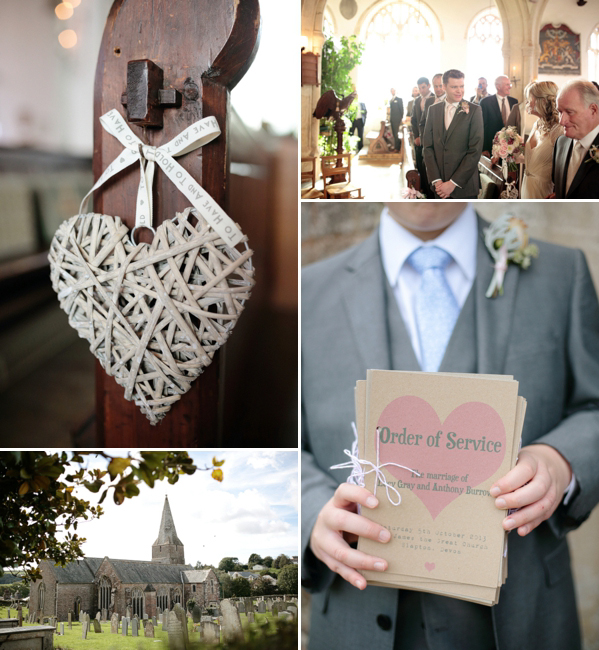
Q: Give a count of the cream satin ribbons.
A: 1